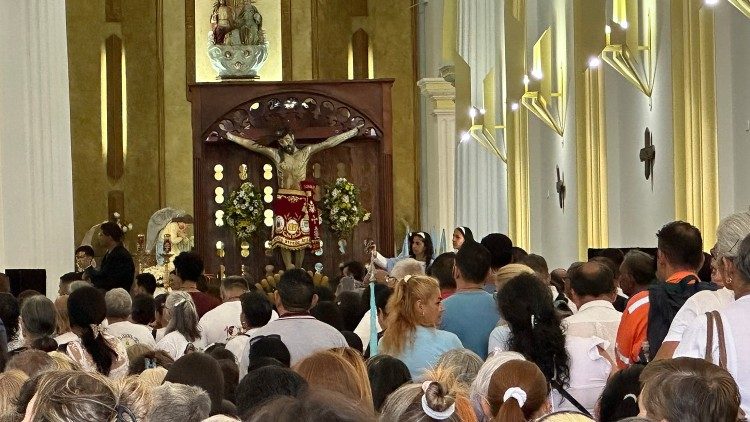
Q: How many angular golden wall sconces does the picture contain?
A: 4